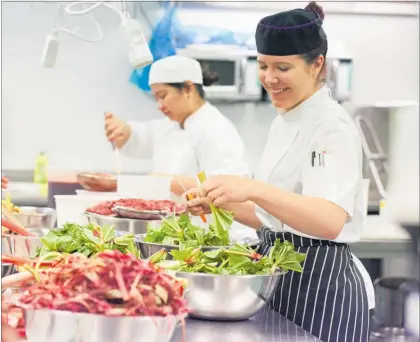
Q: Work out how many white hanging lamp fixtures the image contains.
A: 2